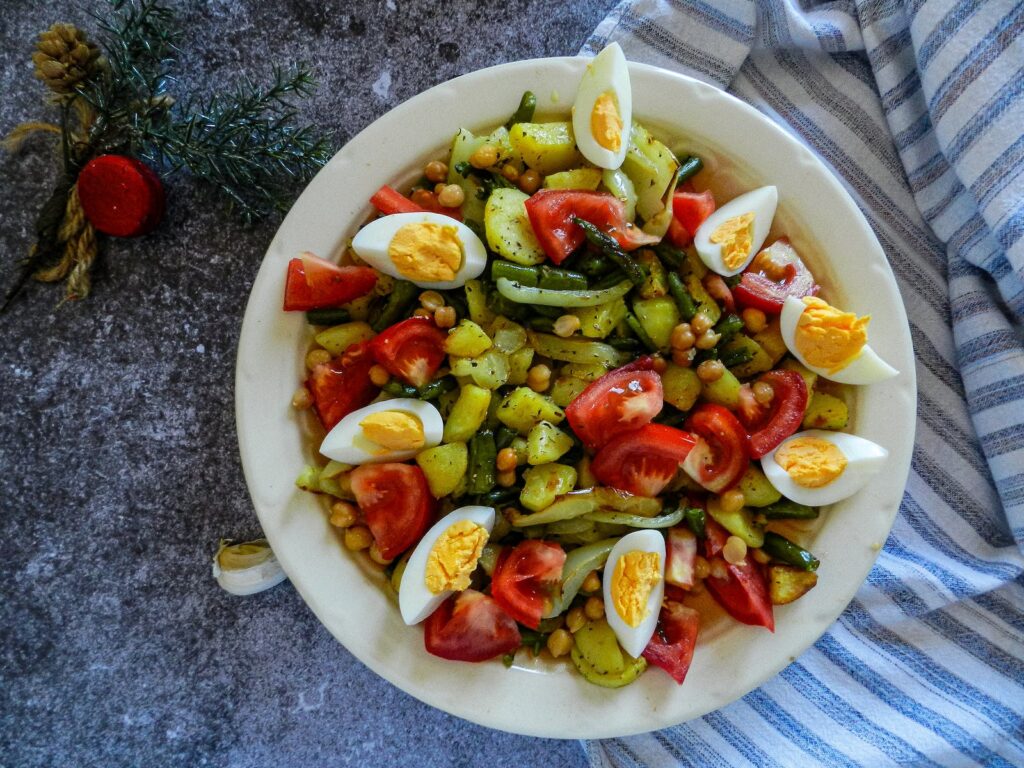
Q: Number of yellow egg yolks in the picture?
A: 8